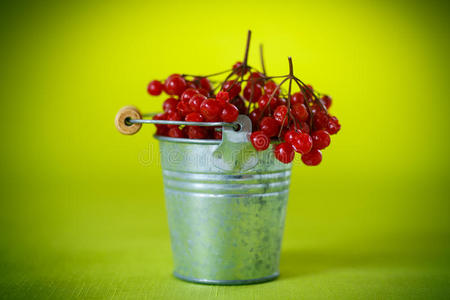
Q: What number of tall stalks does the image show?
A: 3